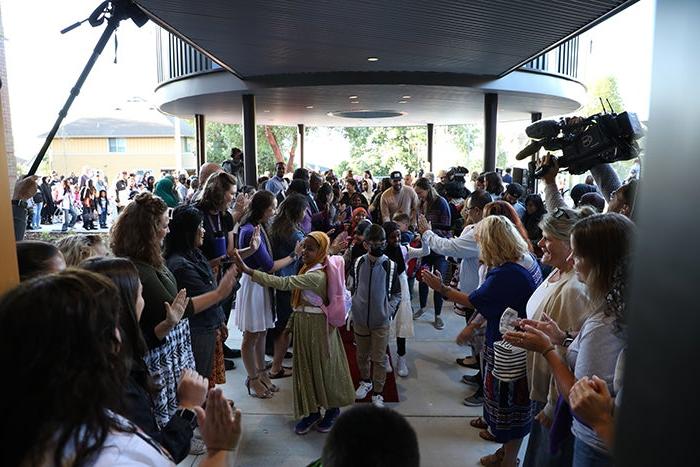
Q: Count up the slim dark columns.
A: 6